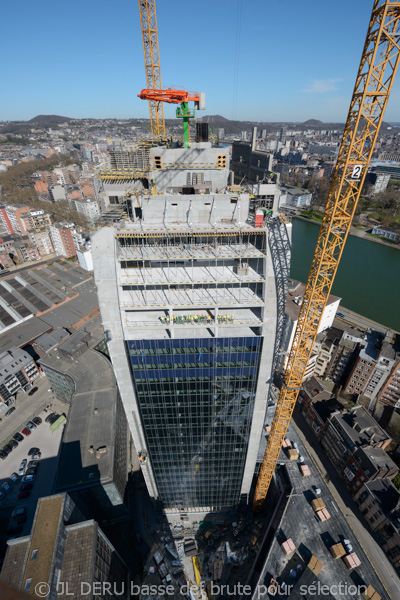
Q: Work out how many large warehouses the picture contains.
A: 1